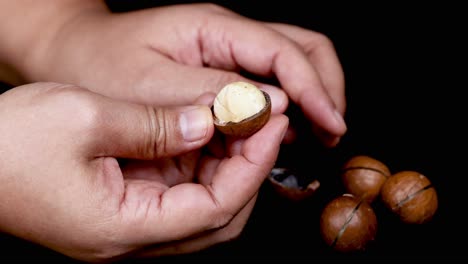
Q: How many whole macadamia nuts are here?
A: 3